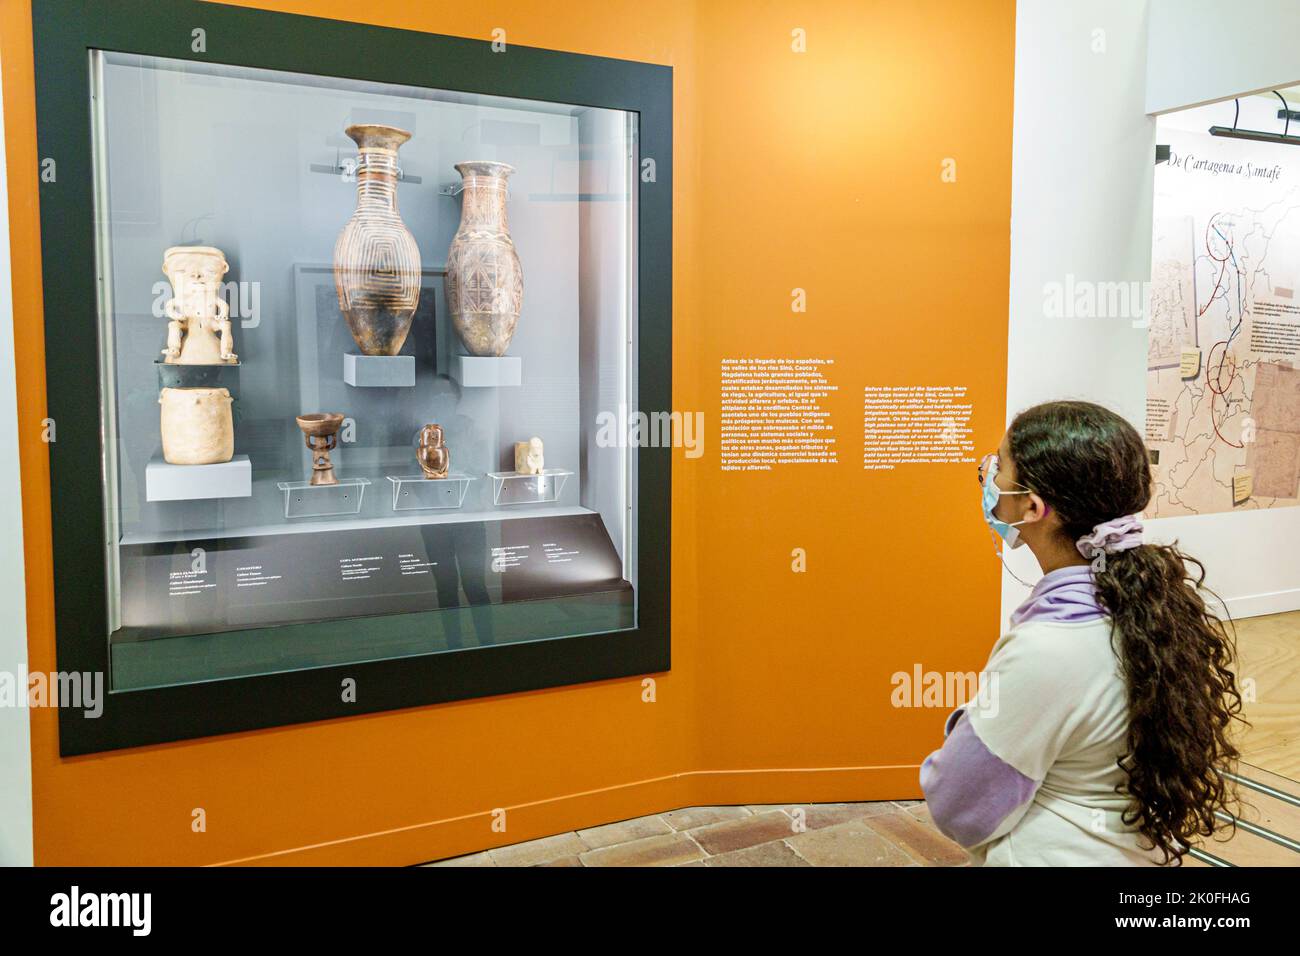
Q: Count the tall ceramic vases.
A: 2